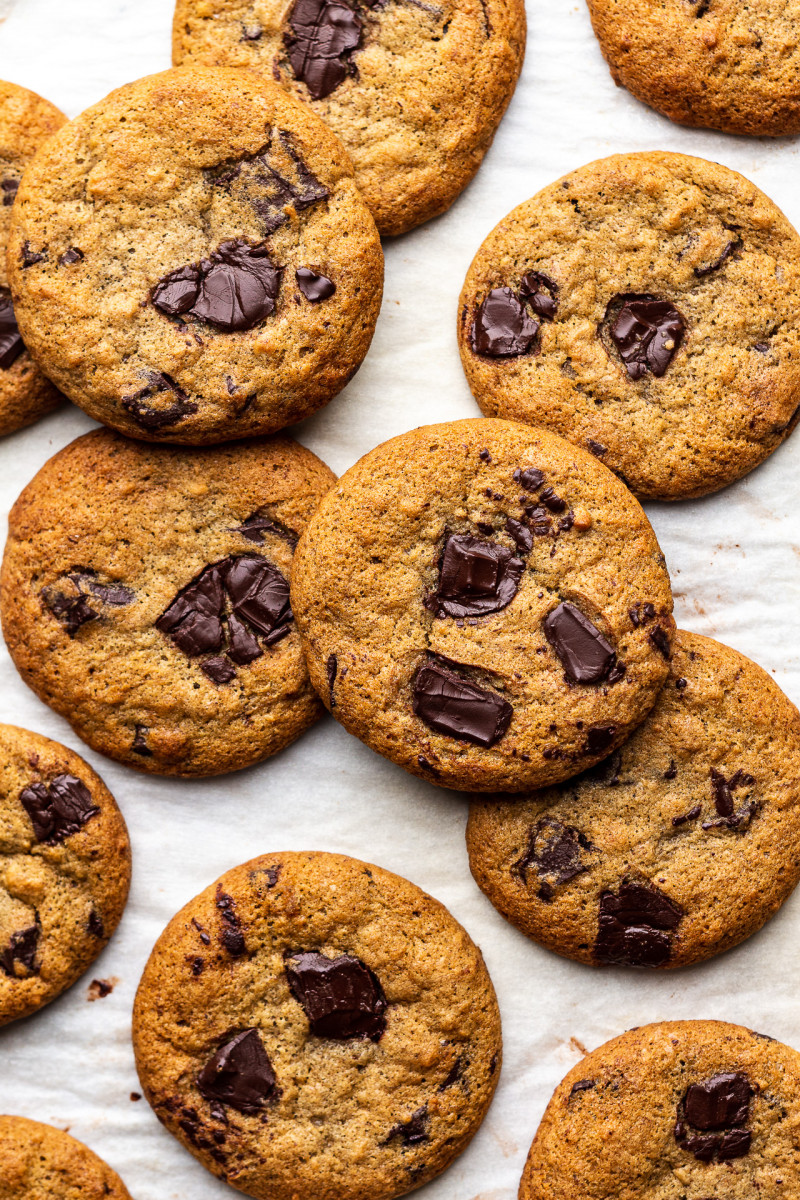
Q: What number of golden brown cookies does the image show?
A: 12